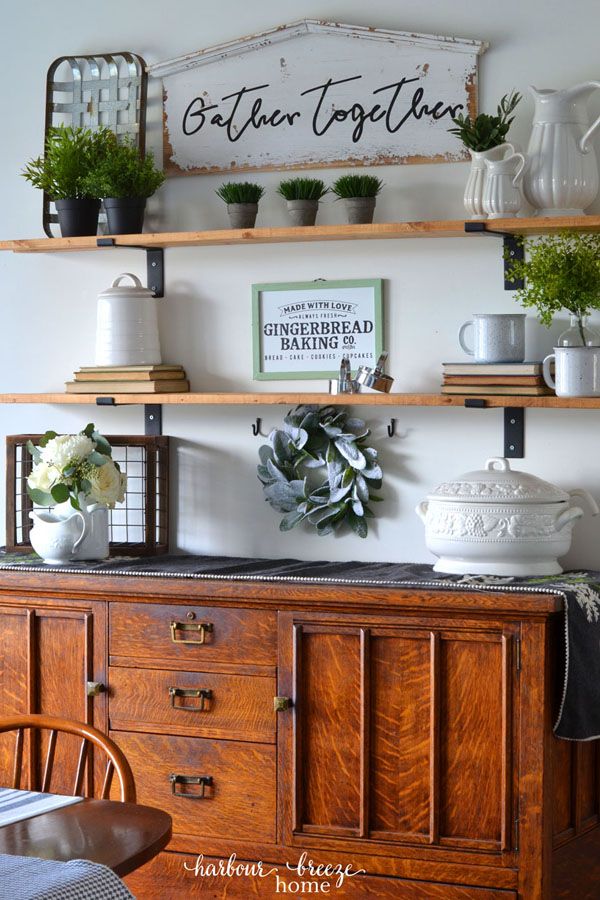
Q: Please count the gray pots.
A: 3